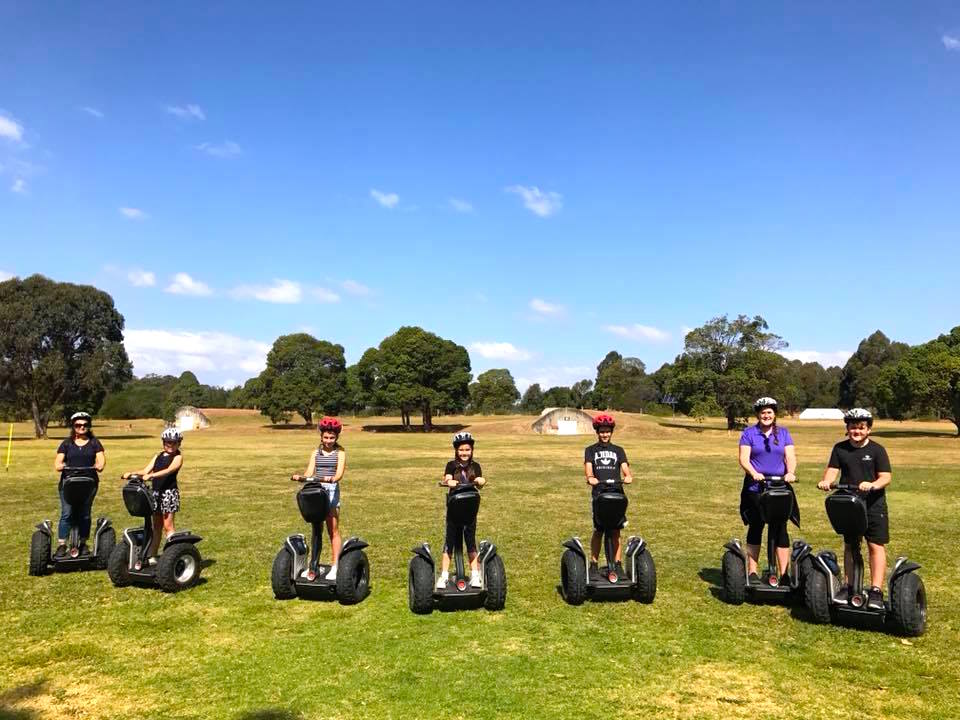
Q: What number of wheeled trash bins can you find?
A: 0